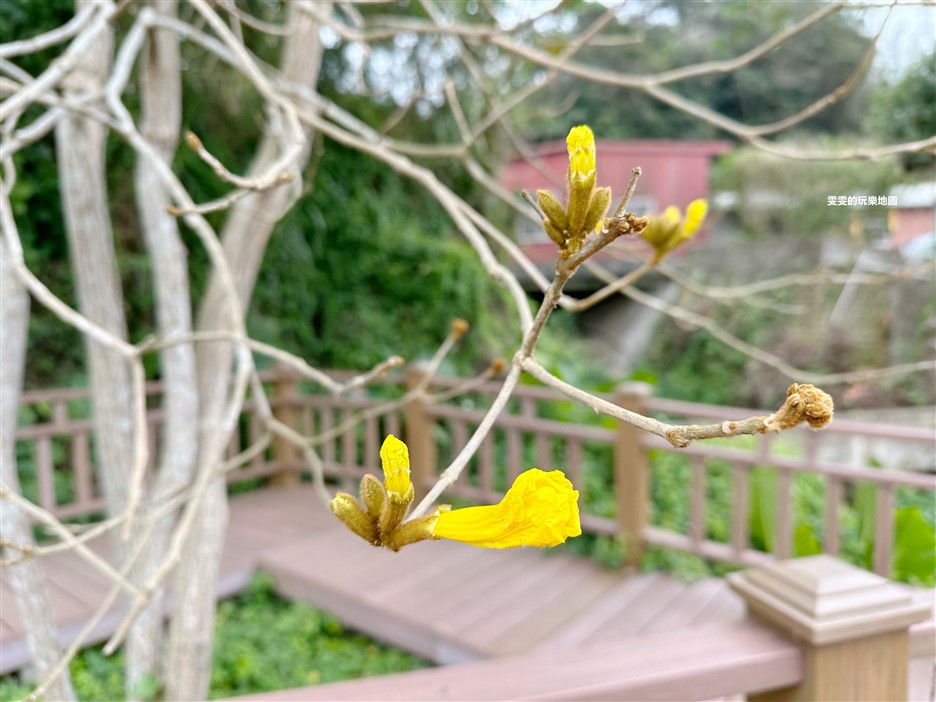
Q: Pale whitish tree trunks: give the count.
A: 4